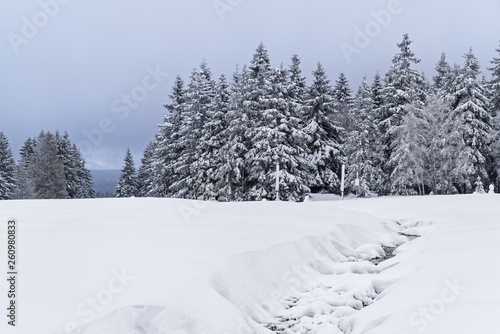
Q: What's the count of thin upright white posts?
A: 2